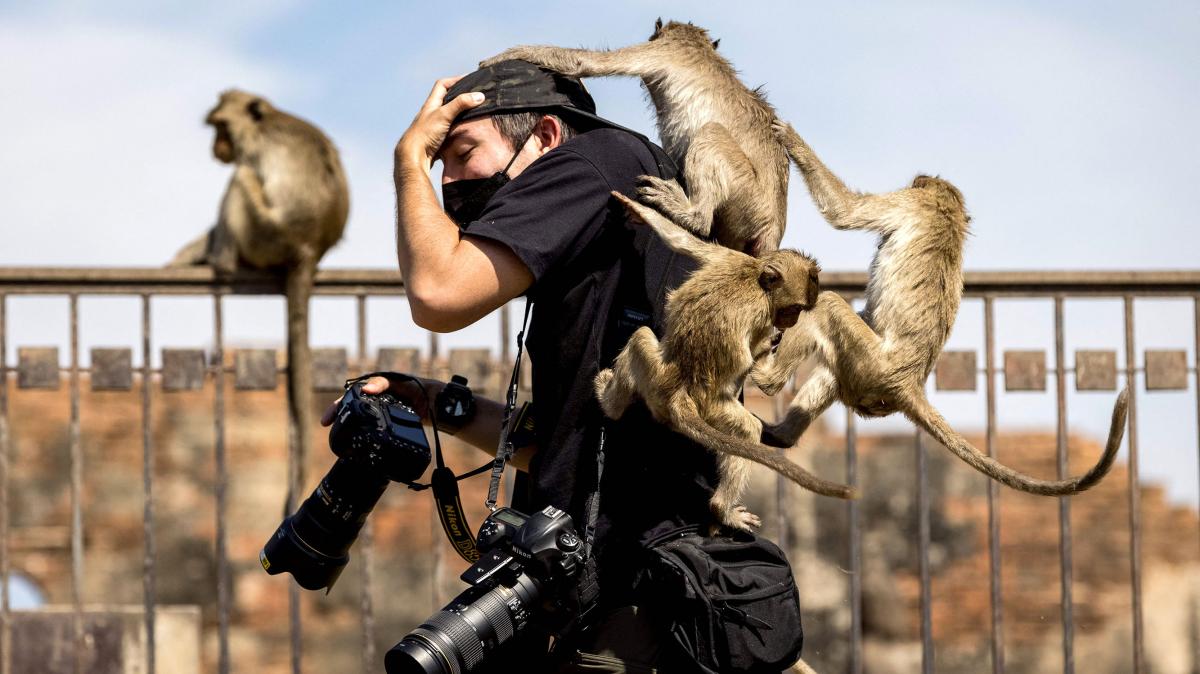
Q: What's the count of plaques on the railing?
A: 11